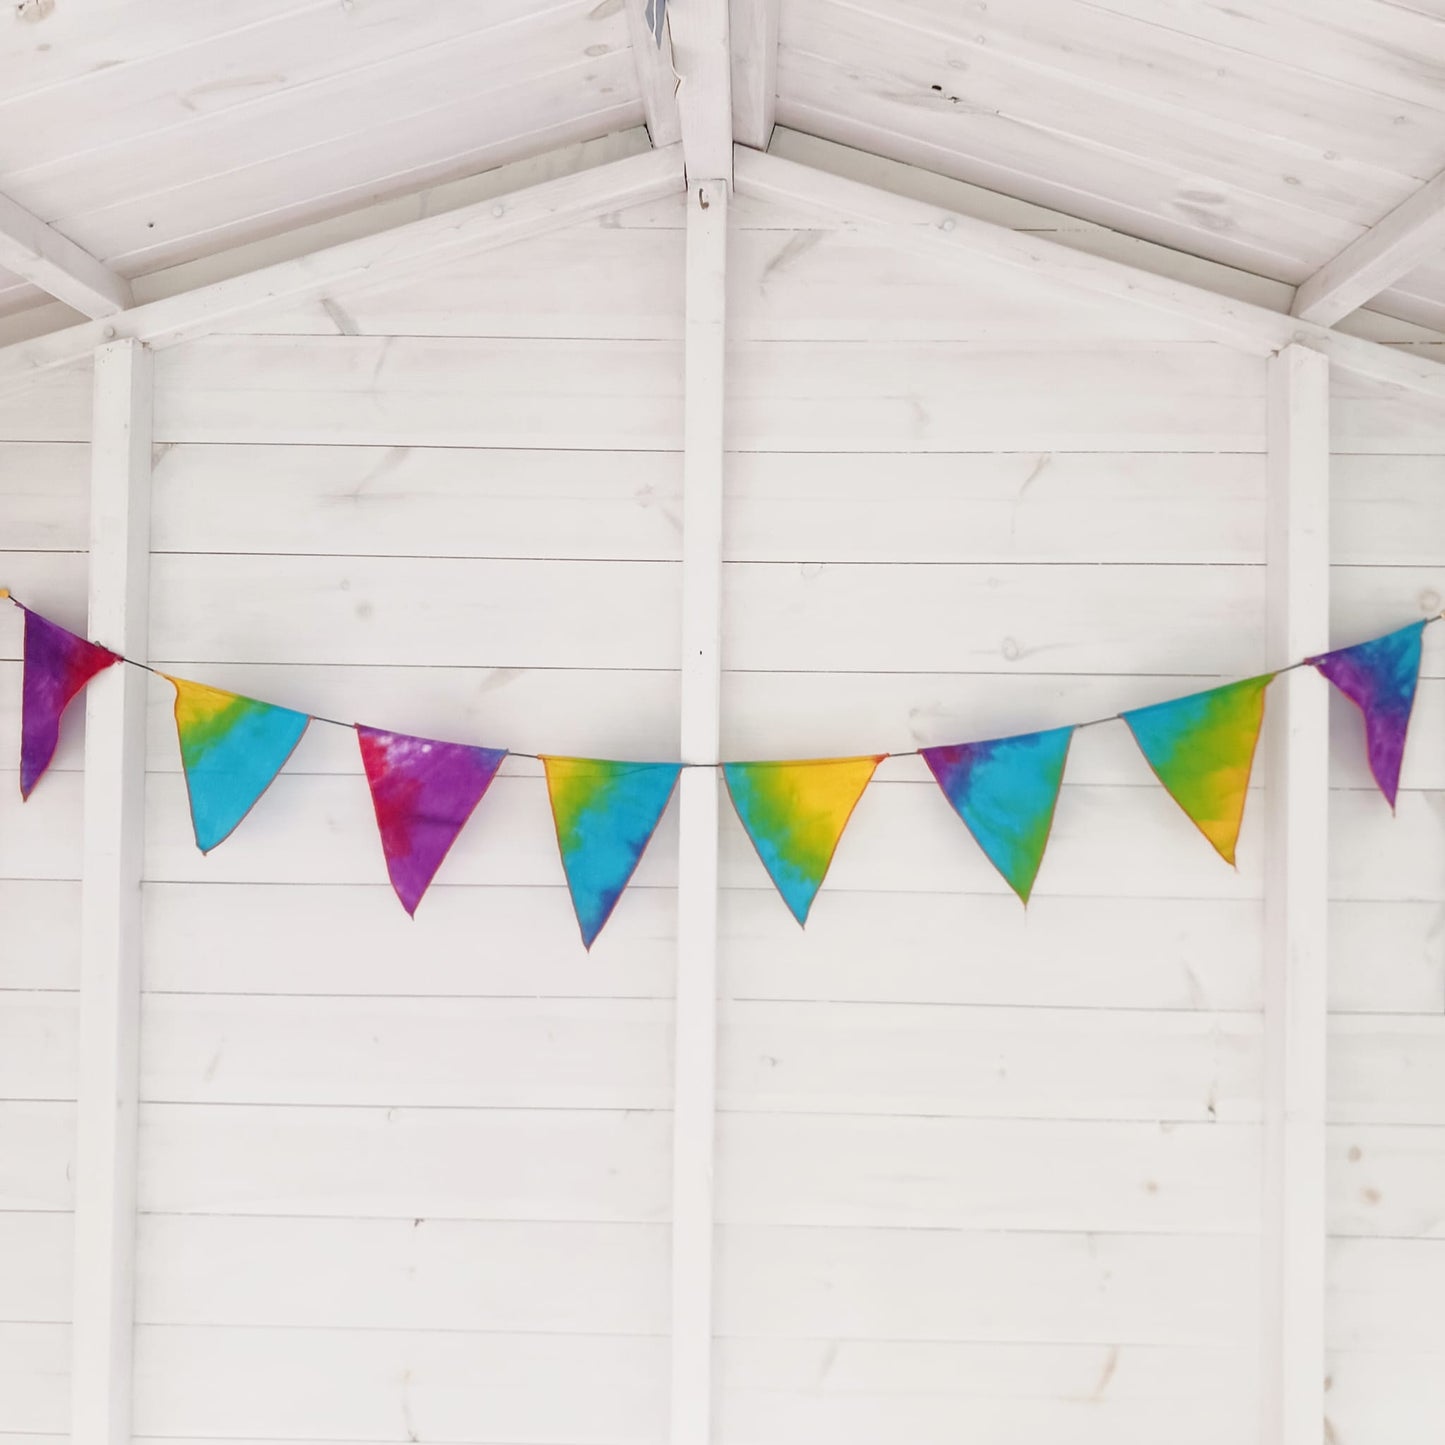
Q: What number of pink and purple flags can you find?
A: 2